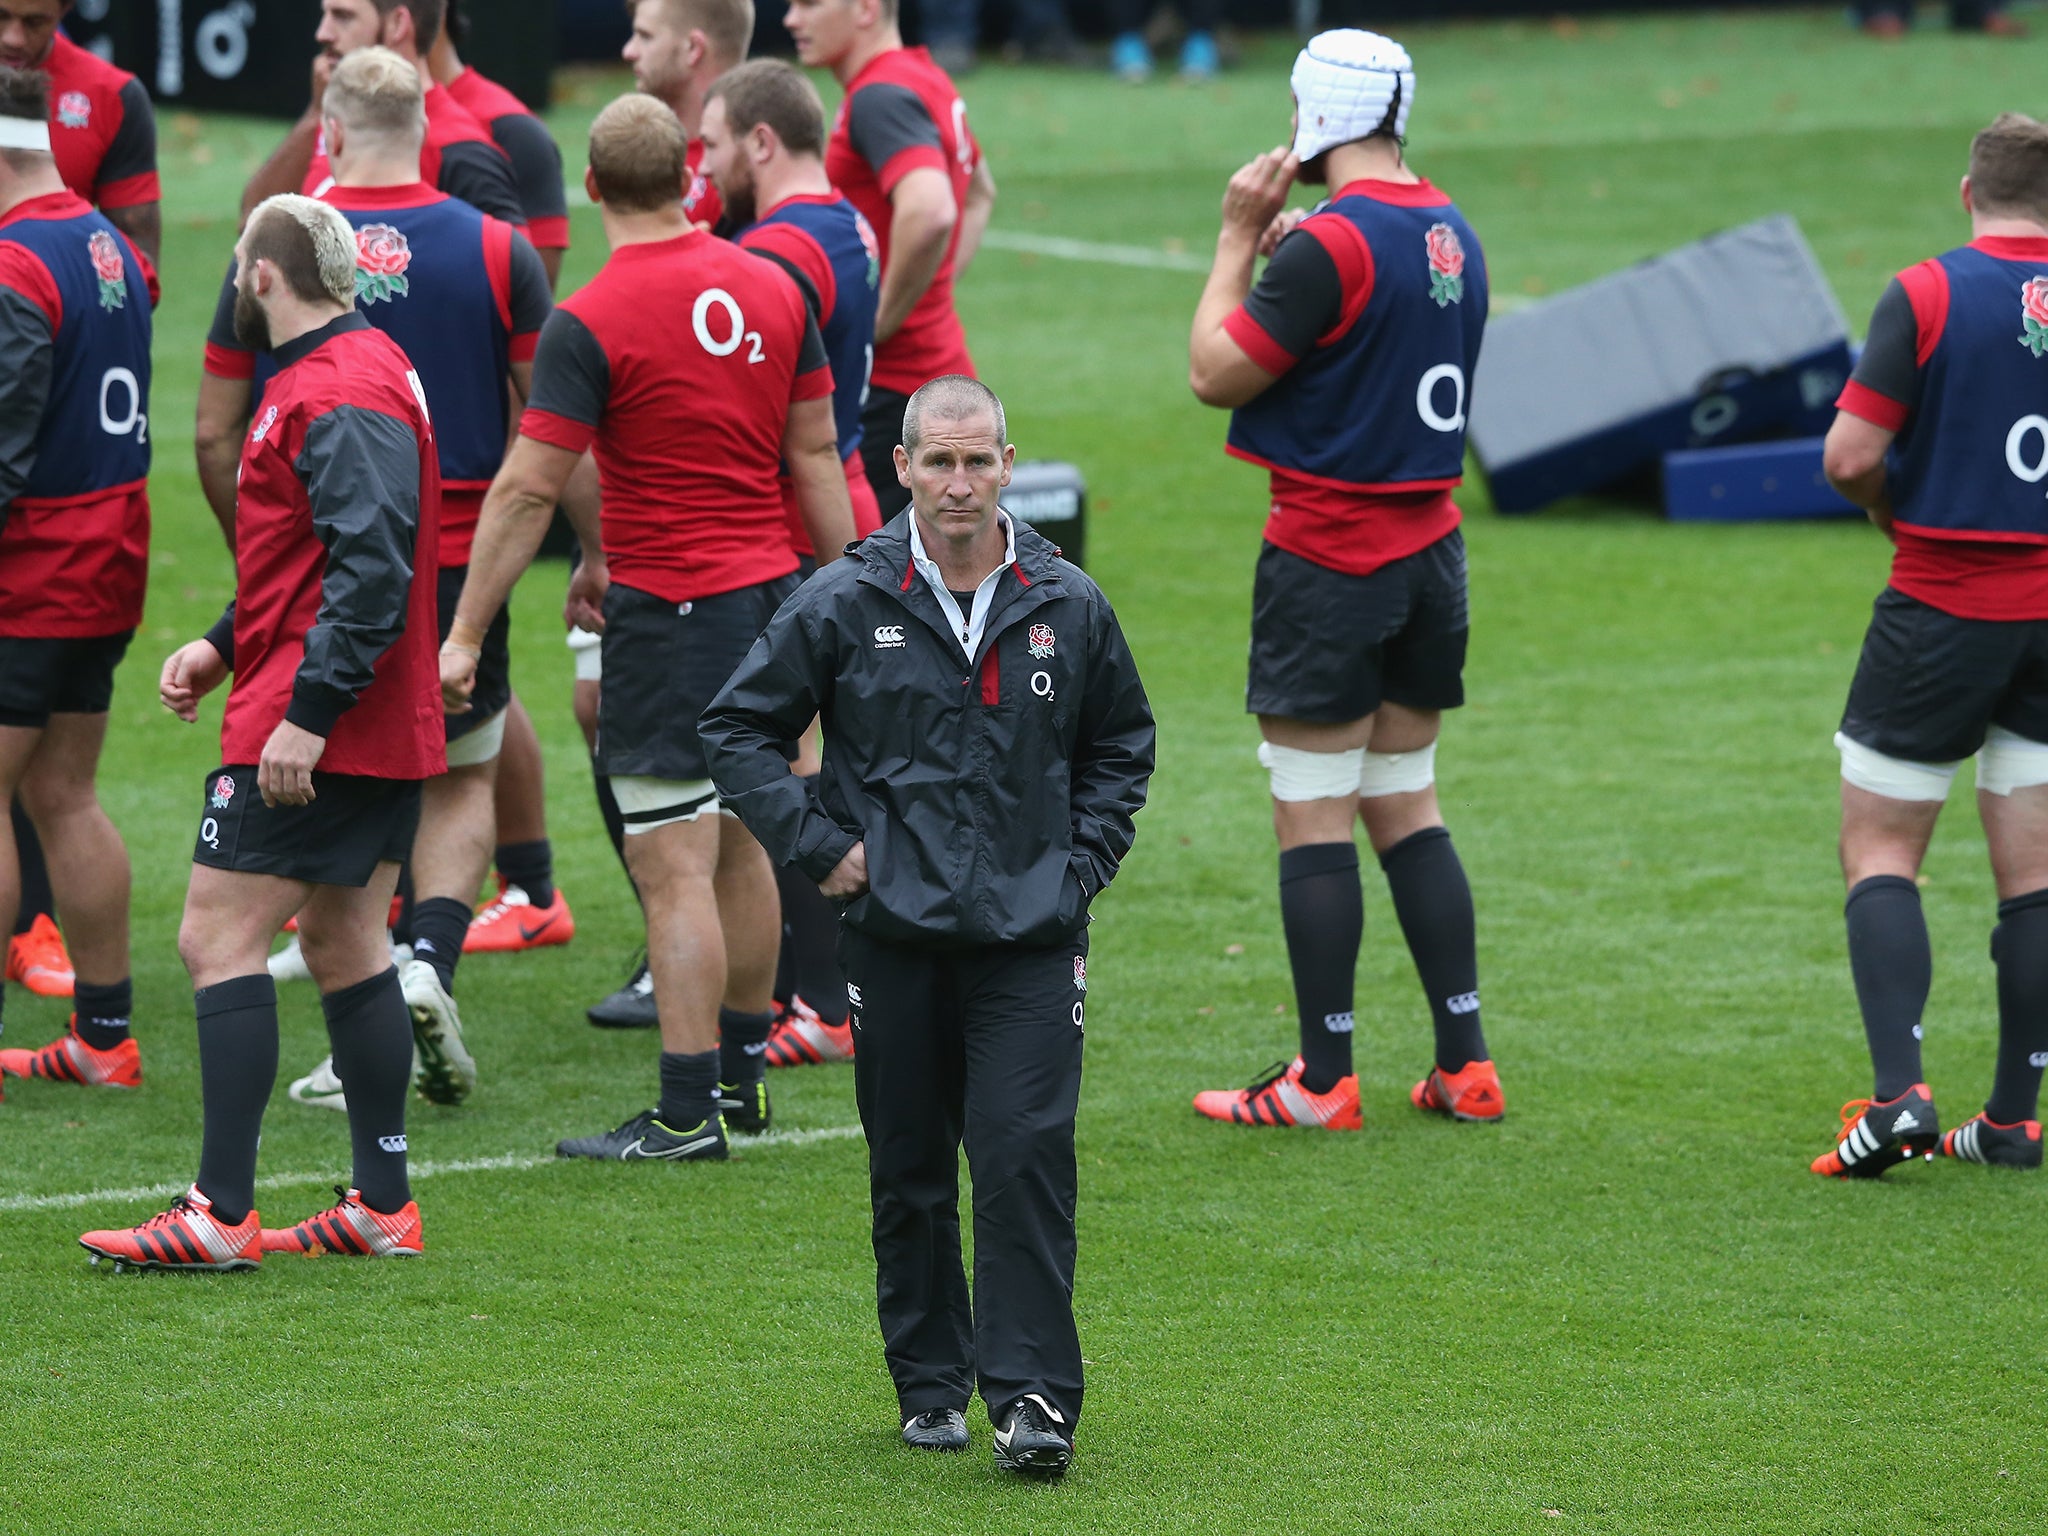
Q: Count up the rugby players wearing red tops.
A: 7